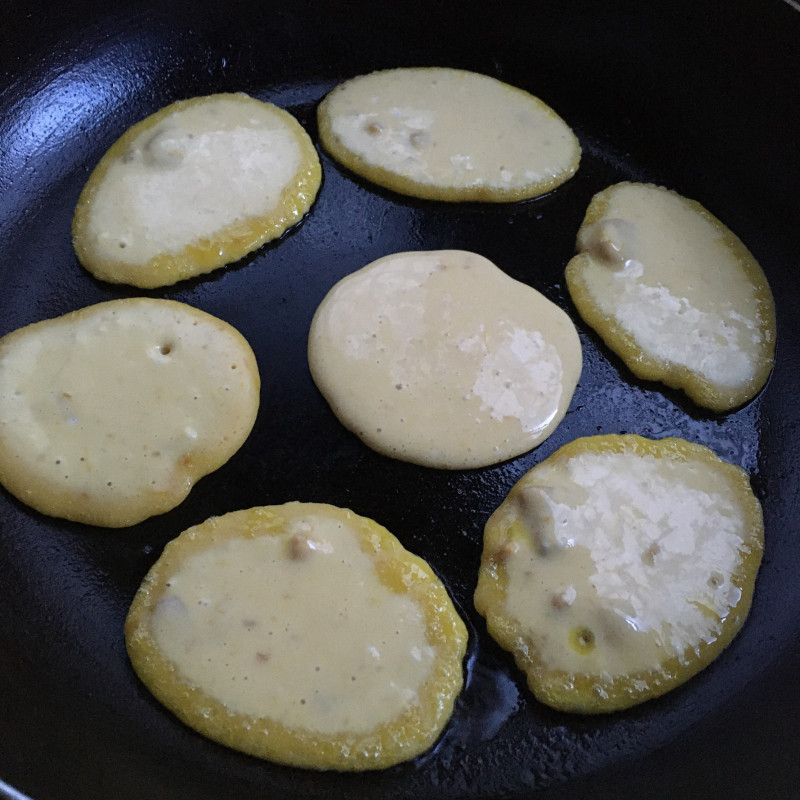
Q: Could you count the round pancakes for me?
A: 7